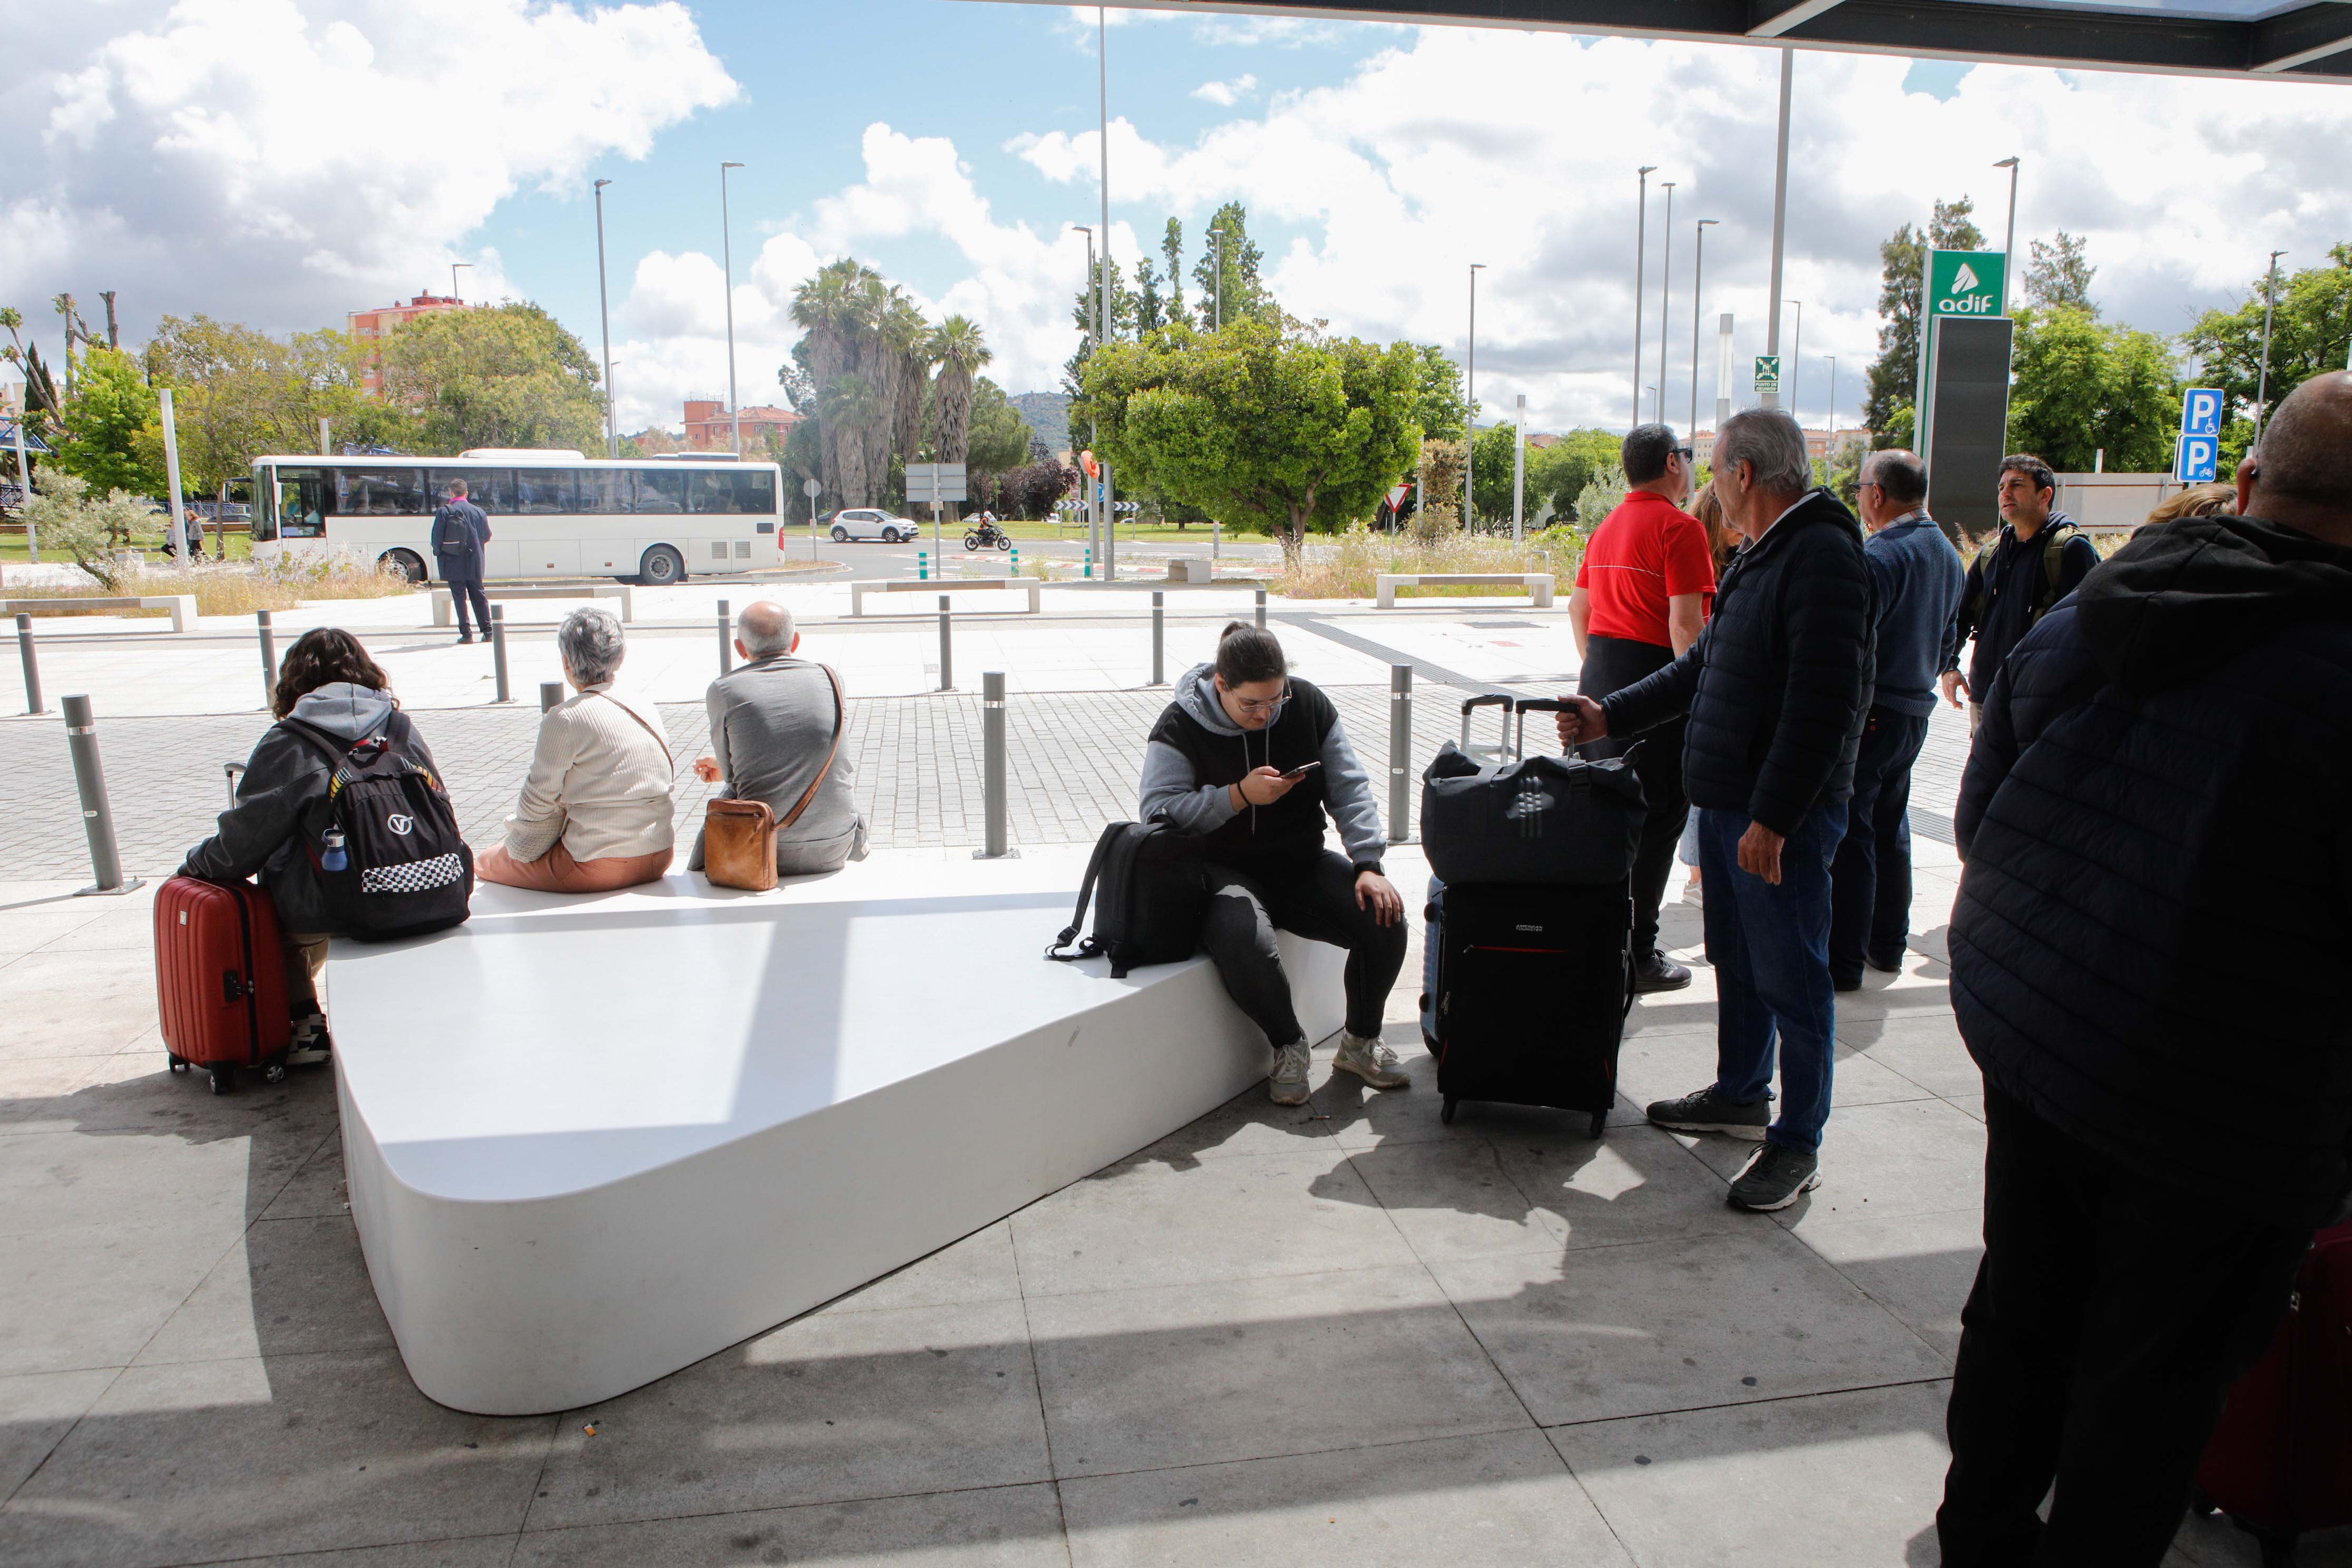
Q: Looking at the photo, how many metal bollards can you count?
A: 11